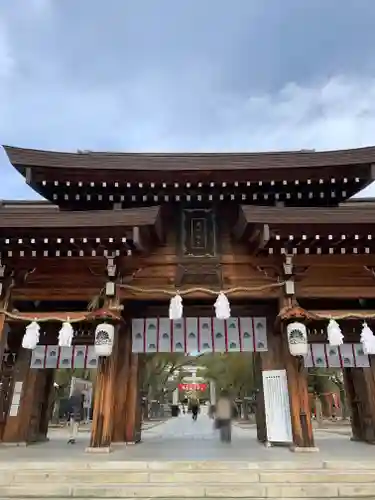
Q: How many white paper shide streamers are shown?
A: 6